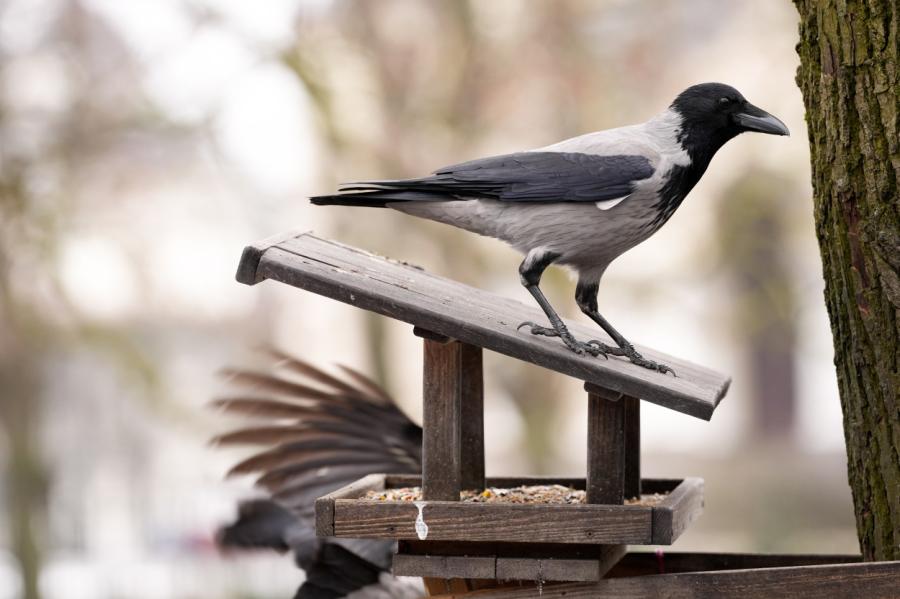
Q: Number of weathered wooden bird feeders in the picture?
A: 1